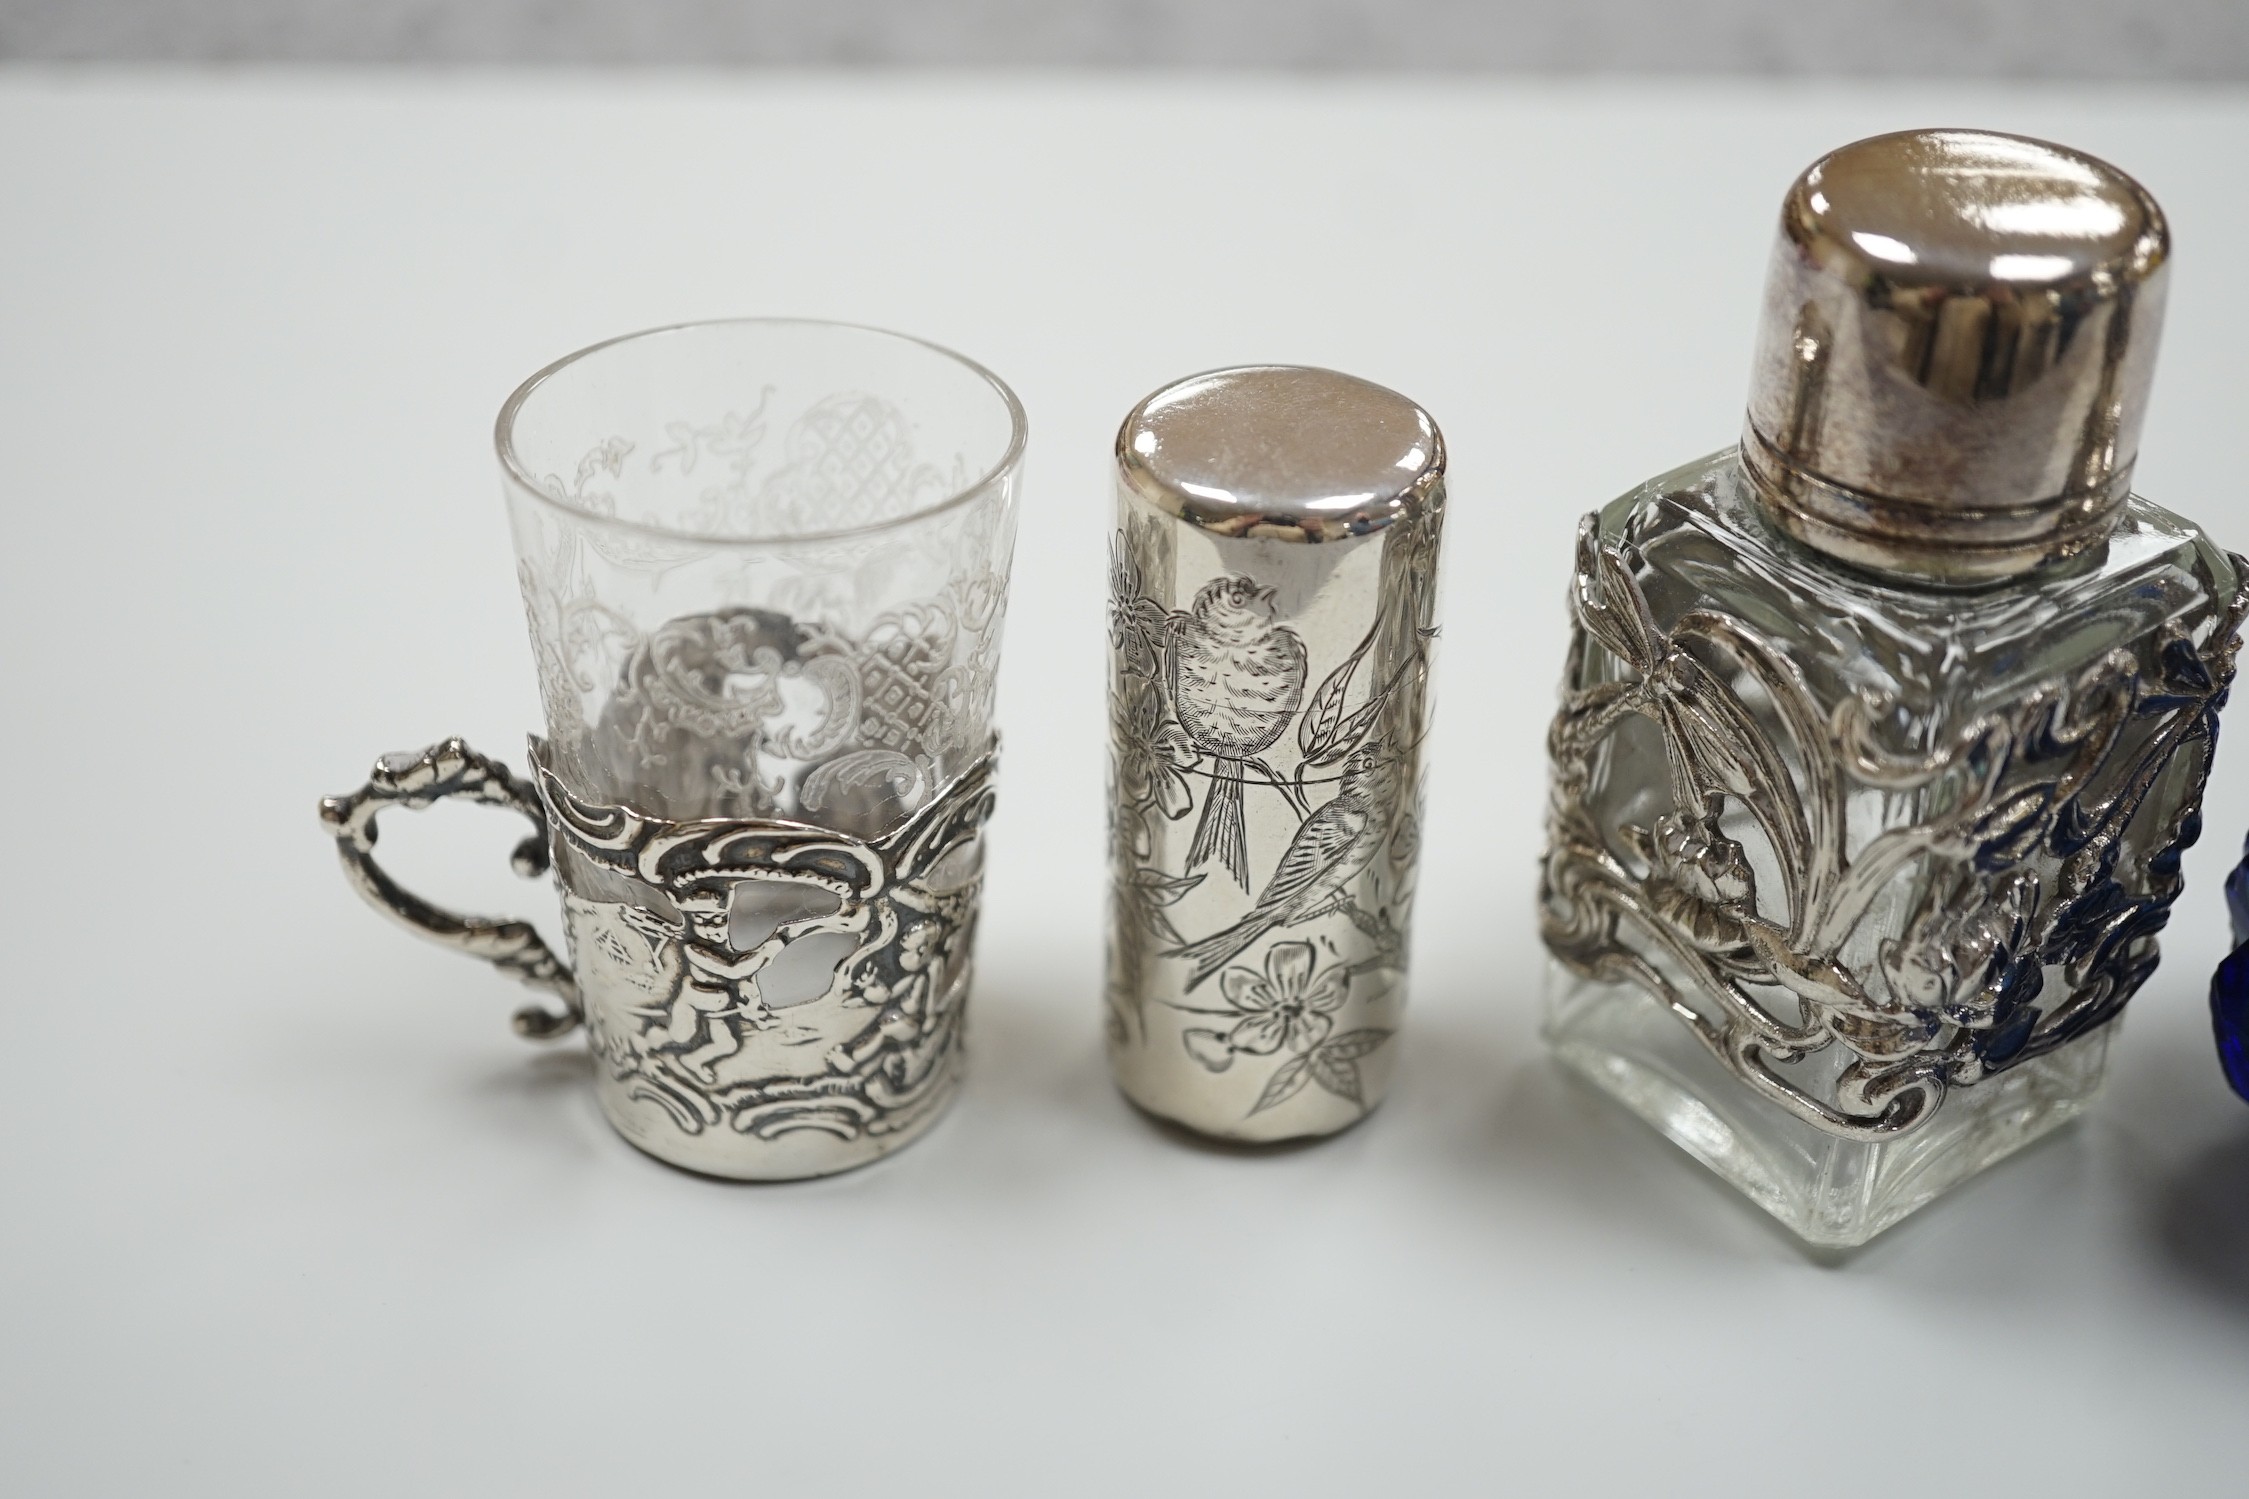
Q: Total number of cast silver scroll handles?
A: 1